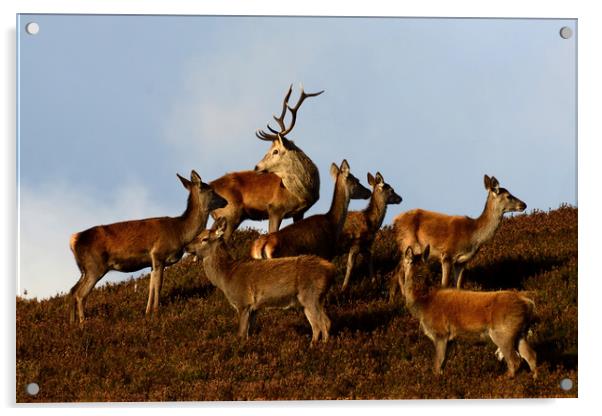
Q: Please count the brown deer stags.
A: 1